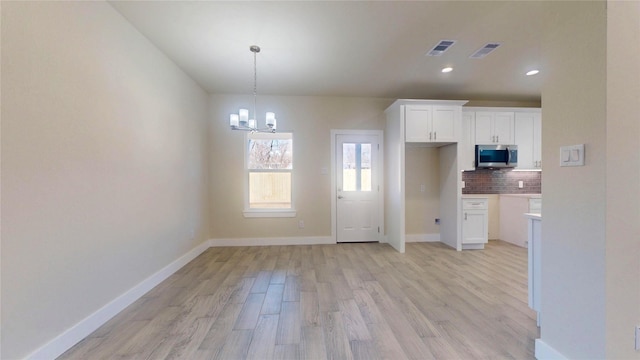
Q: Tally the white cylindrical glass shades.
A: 5